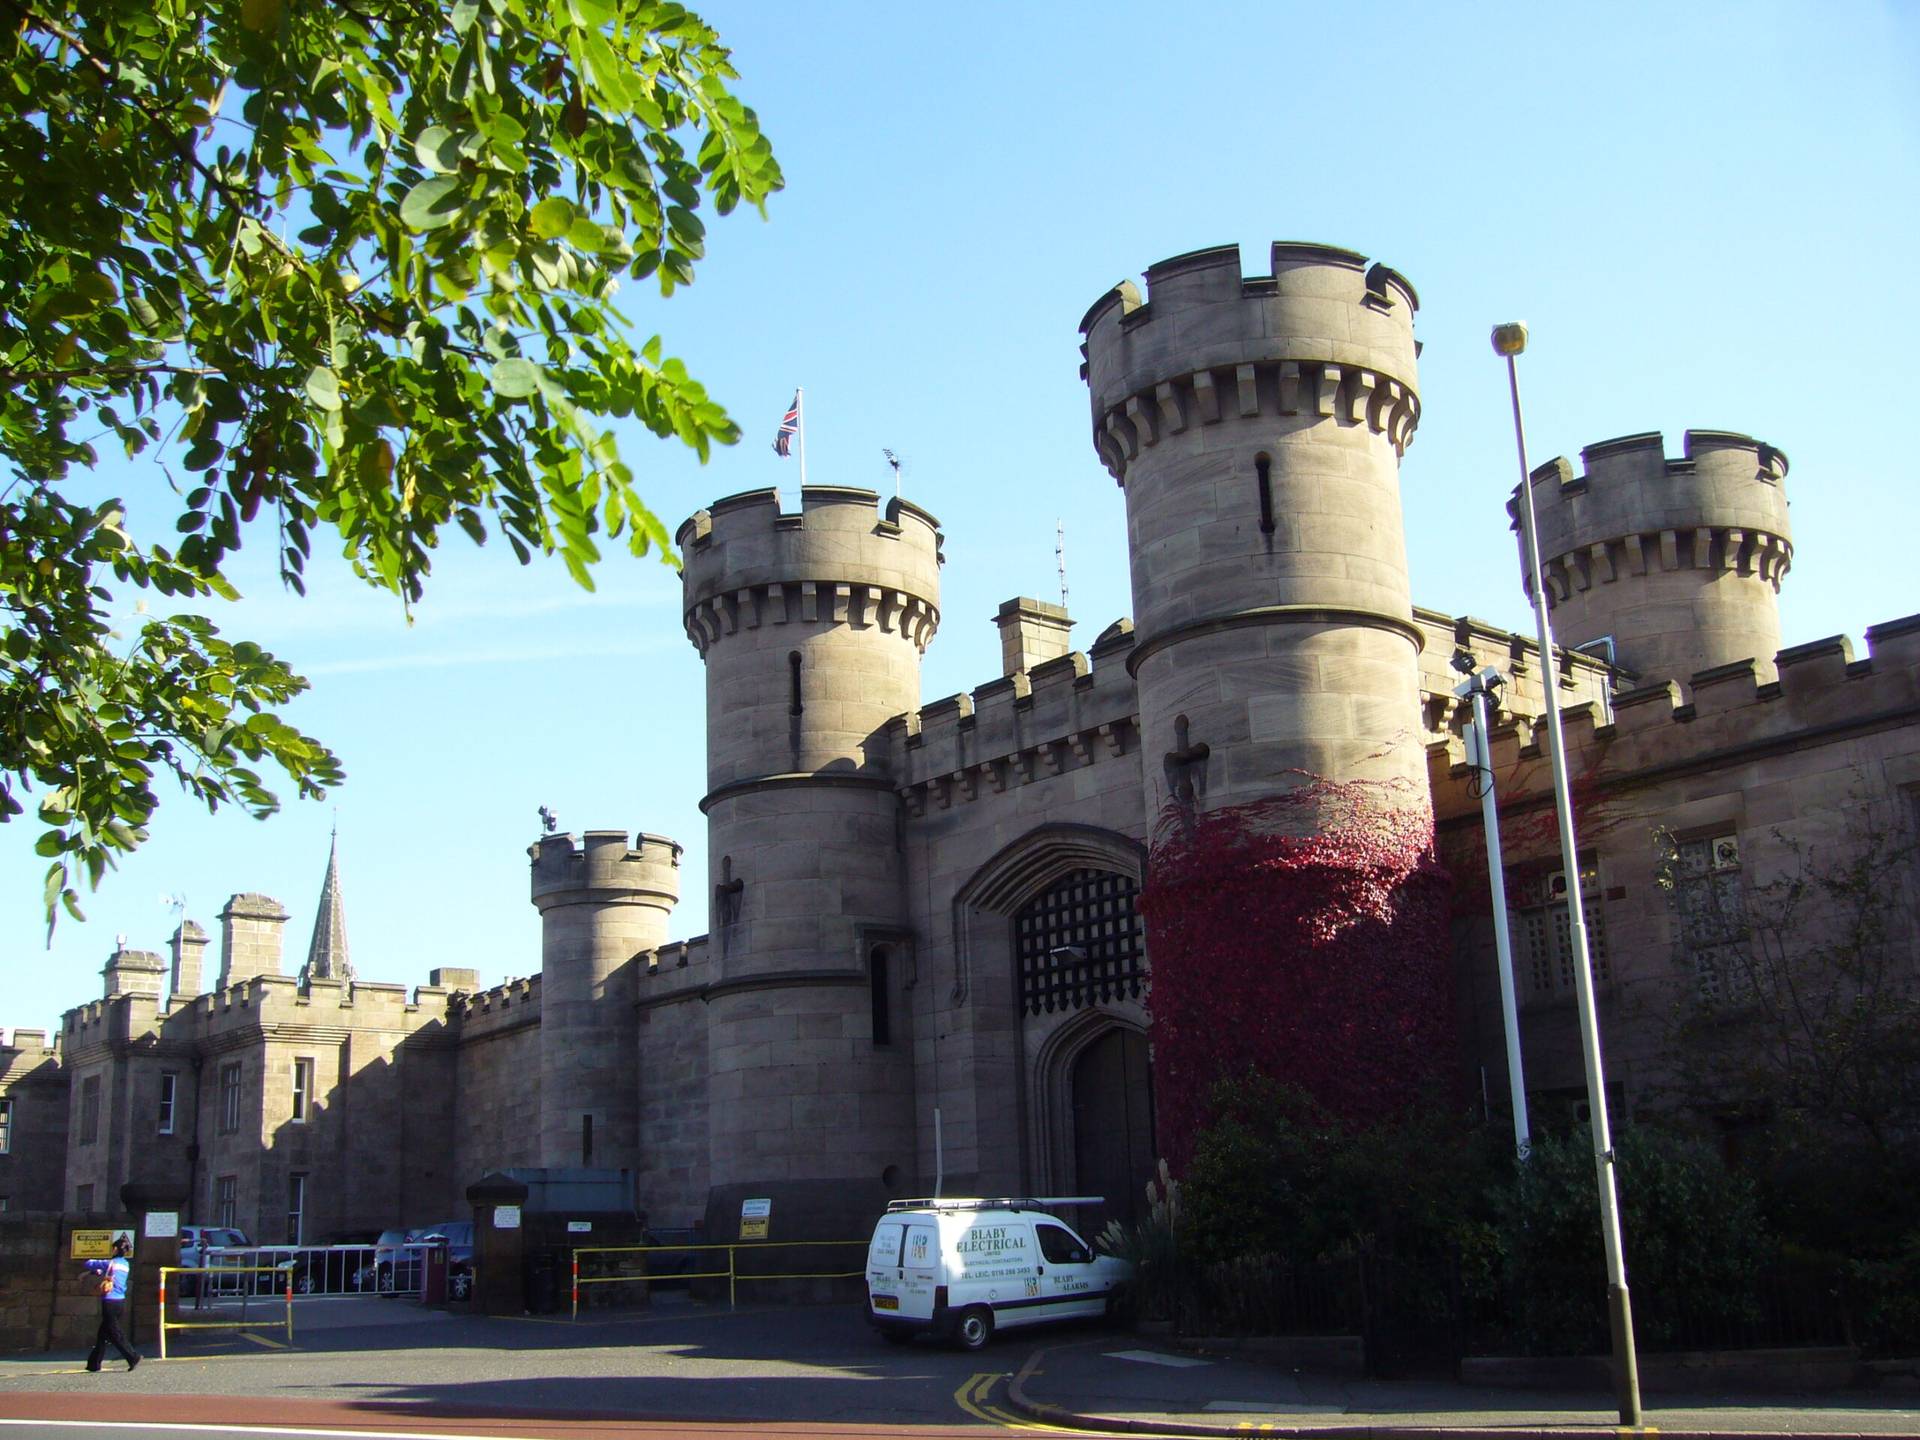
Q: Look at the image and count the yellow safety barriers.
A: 2